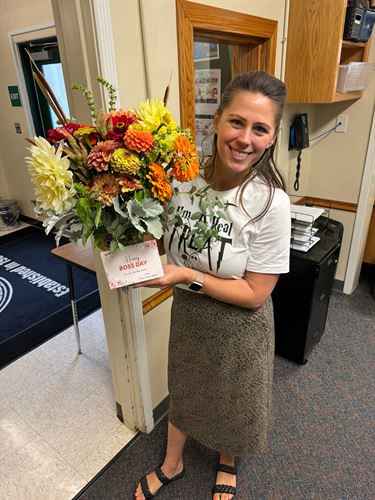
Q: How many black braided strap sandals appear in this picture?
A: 2